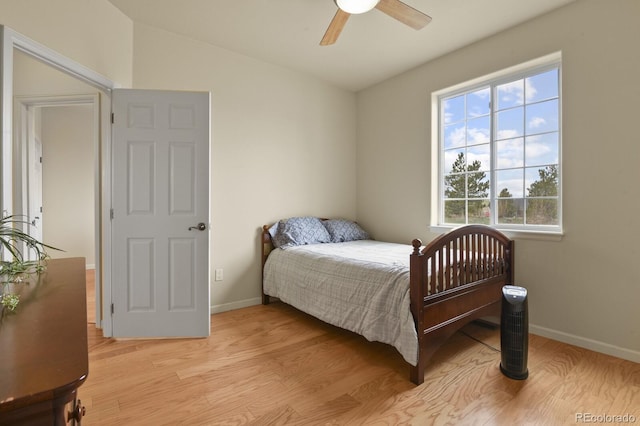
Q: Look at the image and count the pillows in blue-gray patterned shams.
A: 2